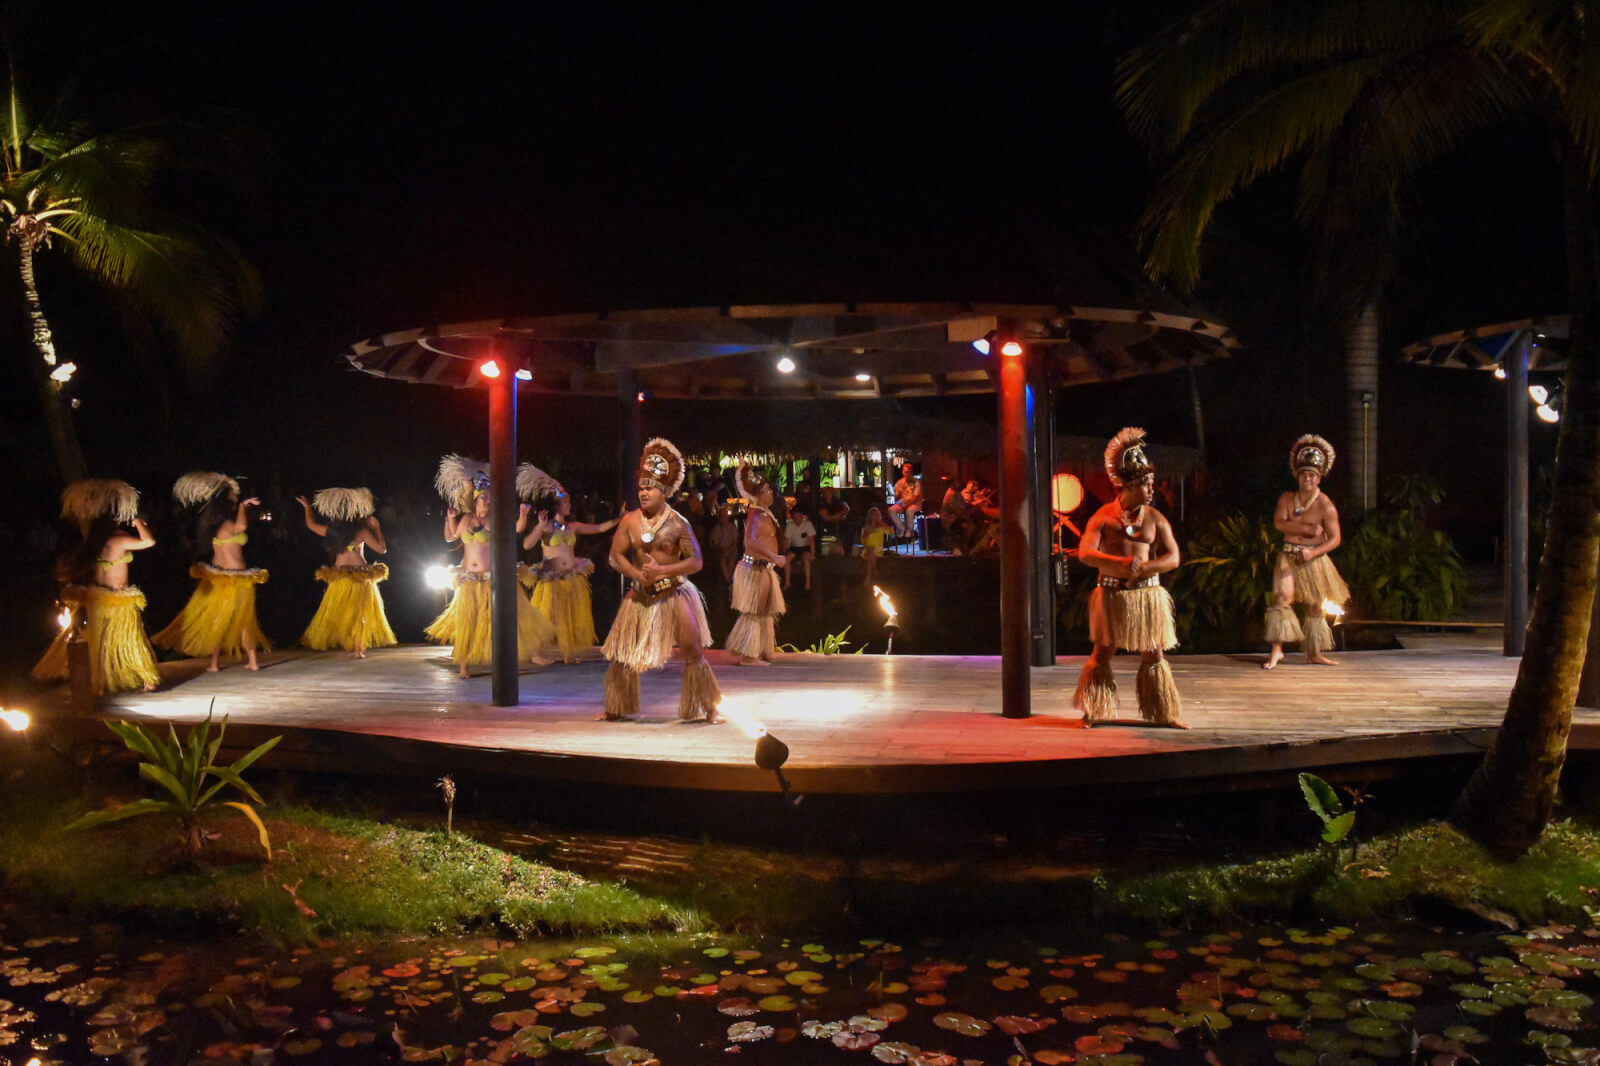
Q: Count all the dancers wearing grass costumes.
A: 9